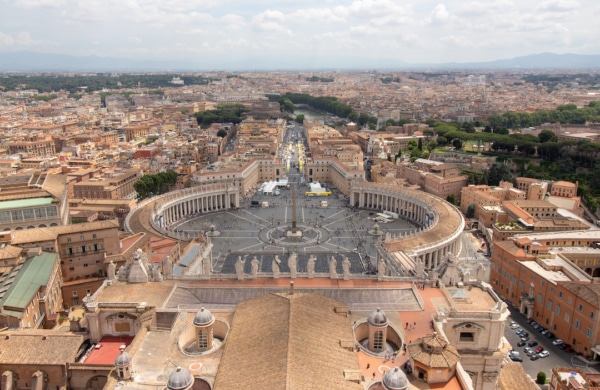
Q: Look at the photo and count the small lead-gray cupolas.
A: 5